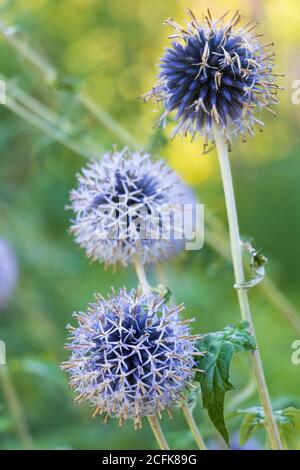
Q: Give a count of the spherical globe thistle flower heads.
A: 3